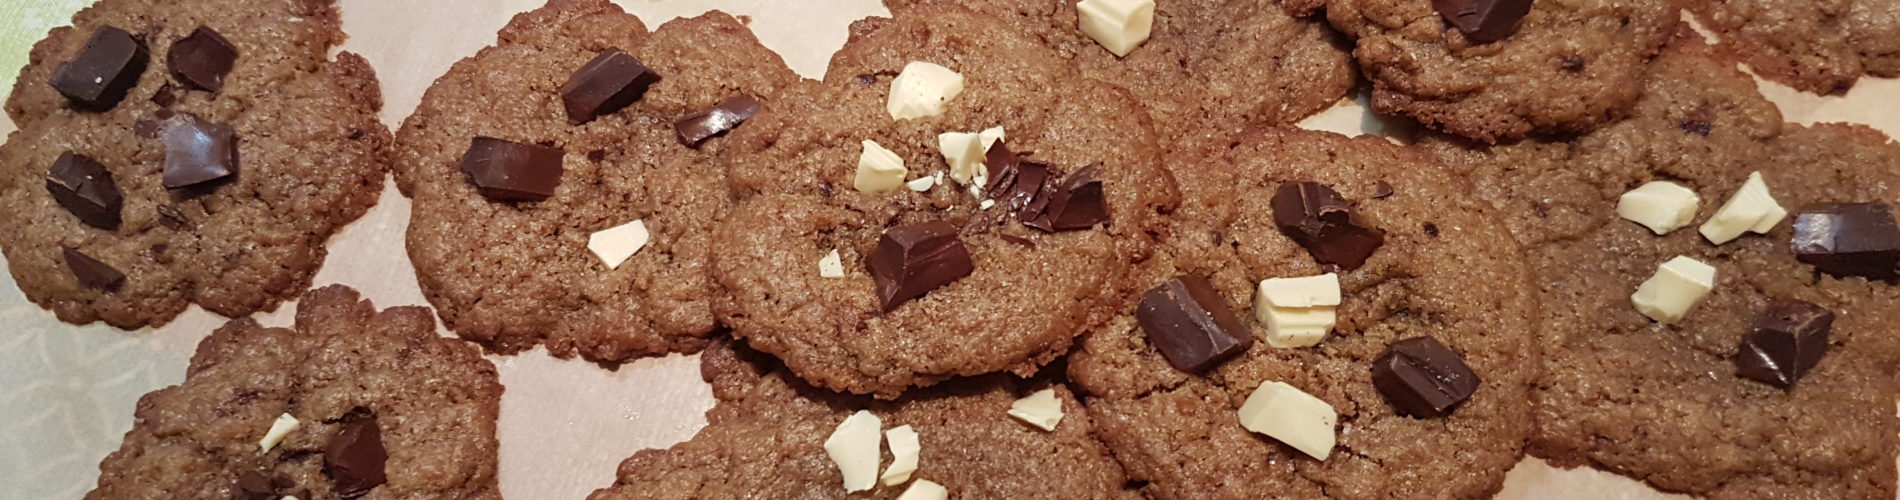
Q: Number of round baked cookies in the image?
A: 10